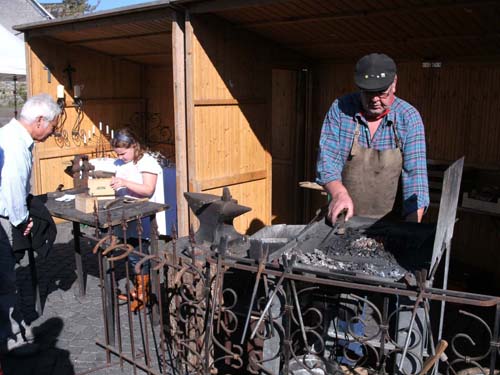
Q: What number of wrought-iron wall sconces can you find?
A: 2